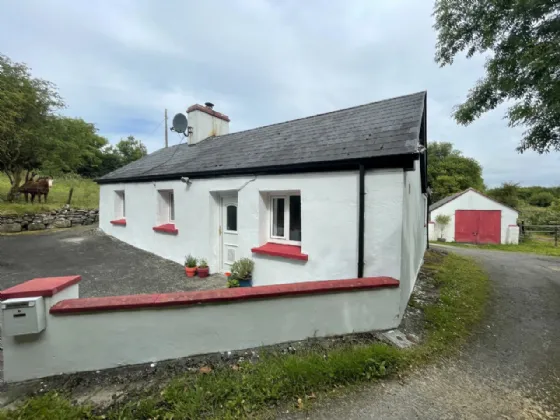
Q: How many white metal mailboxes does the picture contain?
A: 1